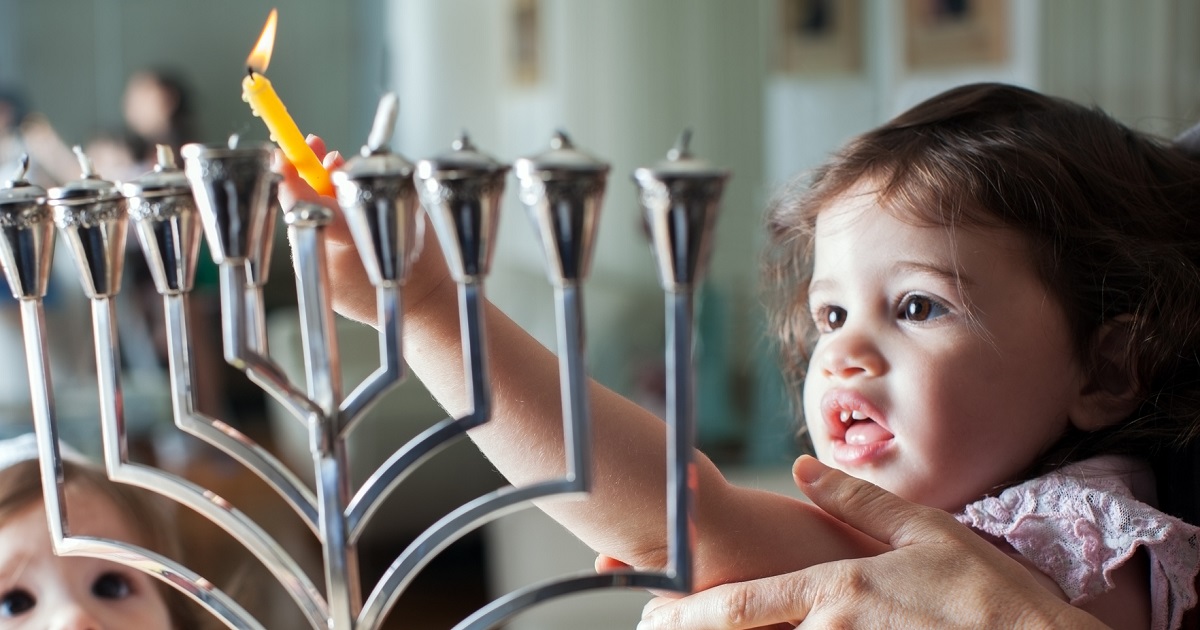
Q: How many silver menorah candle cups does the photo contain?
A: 9